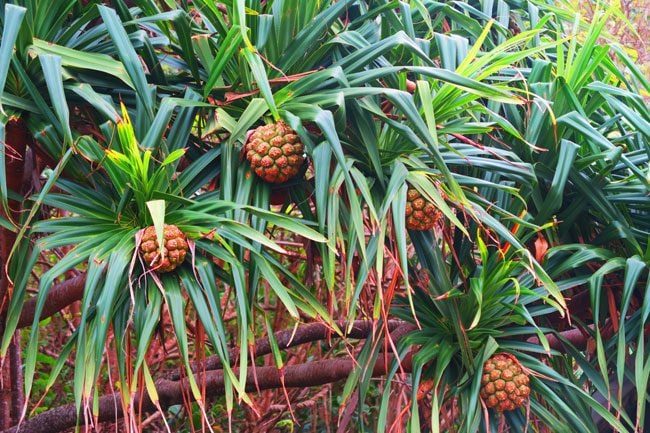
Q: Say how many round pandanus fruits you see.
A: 4